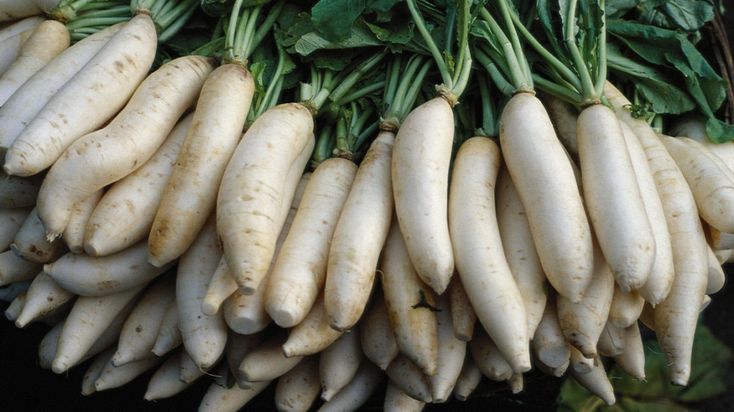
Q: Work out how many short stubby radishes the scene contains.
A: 0